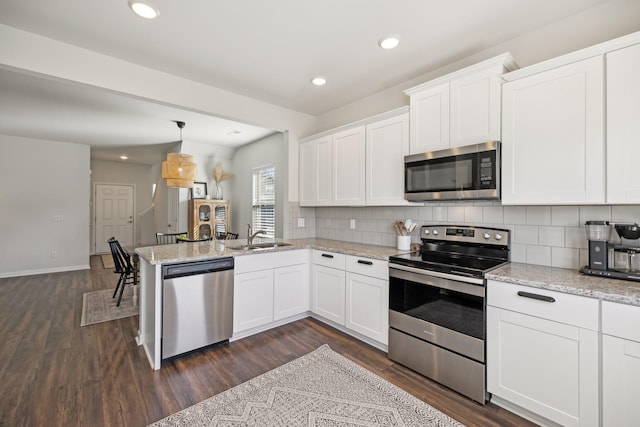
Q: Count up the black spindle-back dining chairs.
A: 4